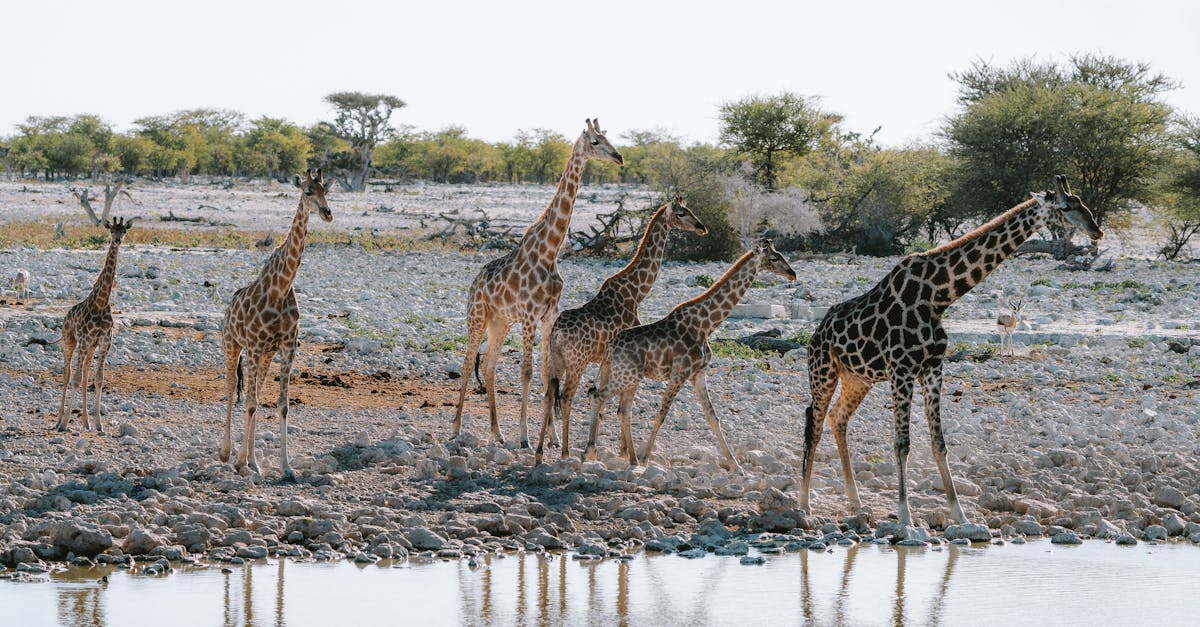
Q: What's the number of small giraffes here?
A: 3